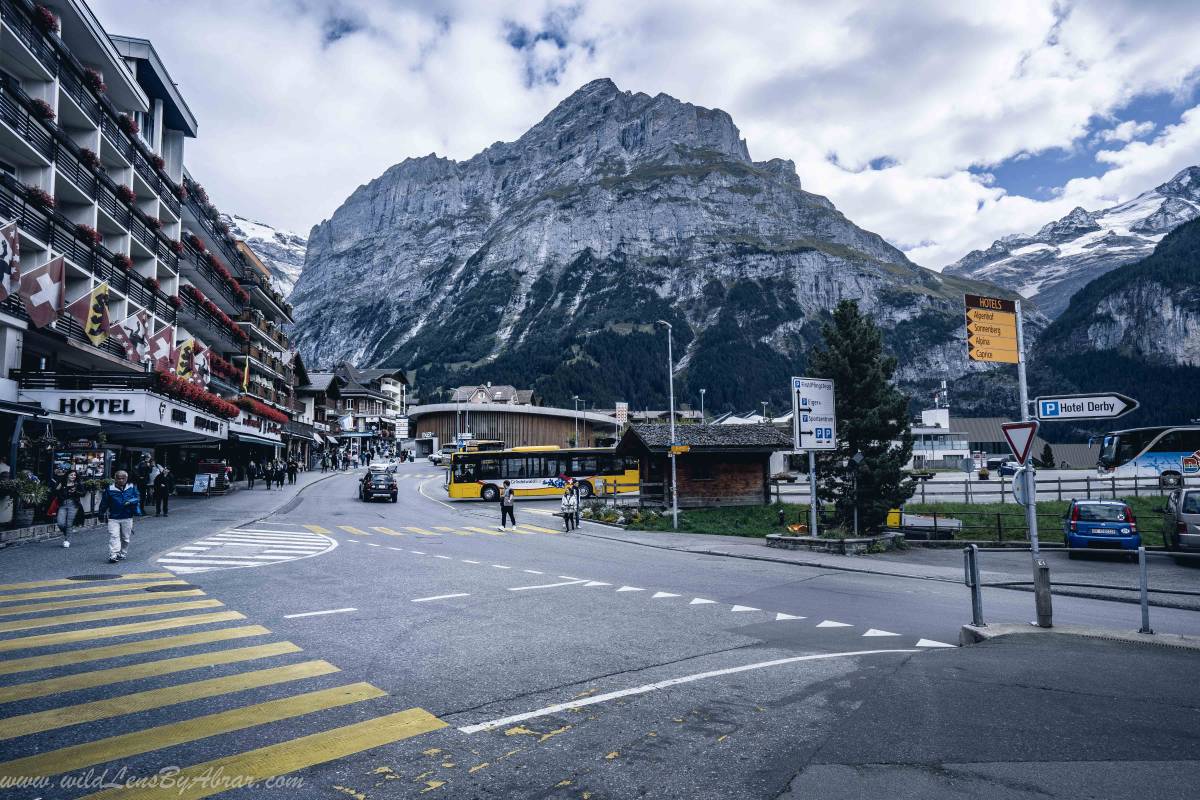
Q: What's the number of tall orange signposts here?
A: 1